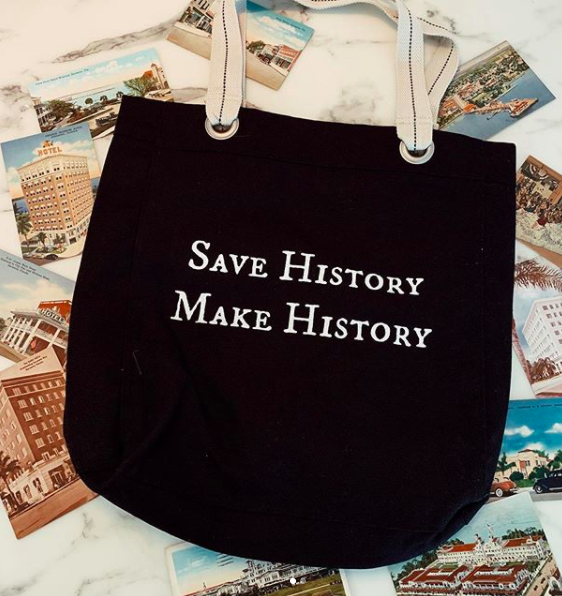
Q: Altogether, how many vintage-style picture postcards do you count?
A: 11